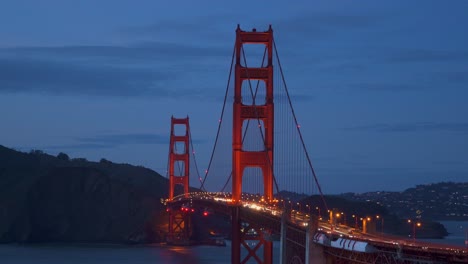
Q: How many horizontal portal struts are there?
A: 8